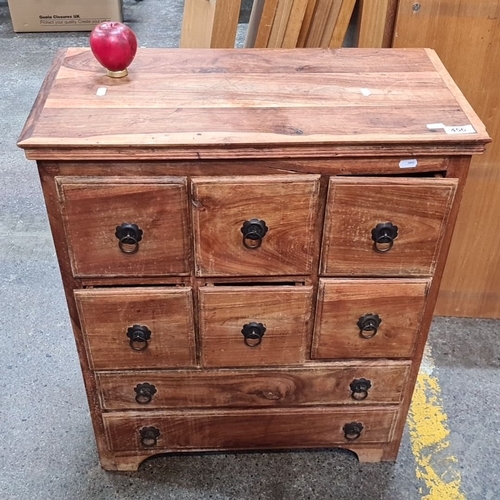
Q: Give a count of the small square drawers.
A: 6